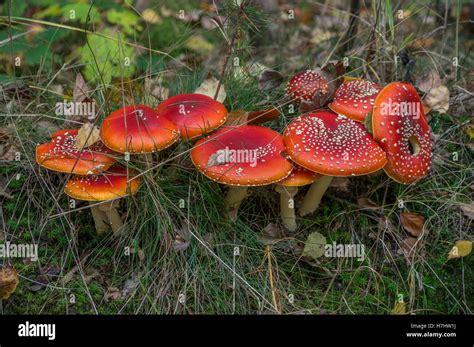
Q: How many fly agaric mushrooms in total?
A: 10